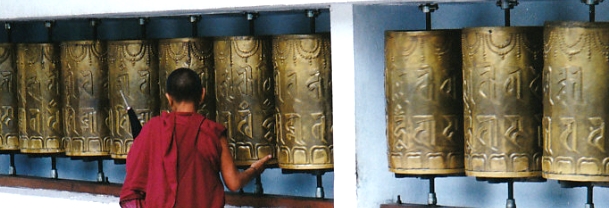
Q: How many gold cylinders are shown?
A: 10